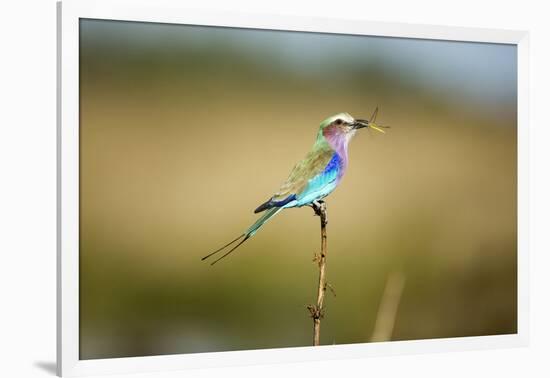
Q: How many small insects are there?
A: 1